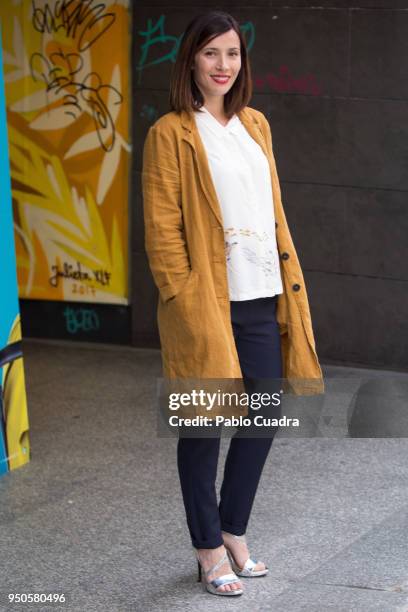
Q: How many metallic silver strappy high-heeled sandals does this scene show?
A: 2